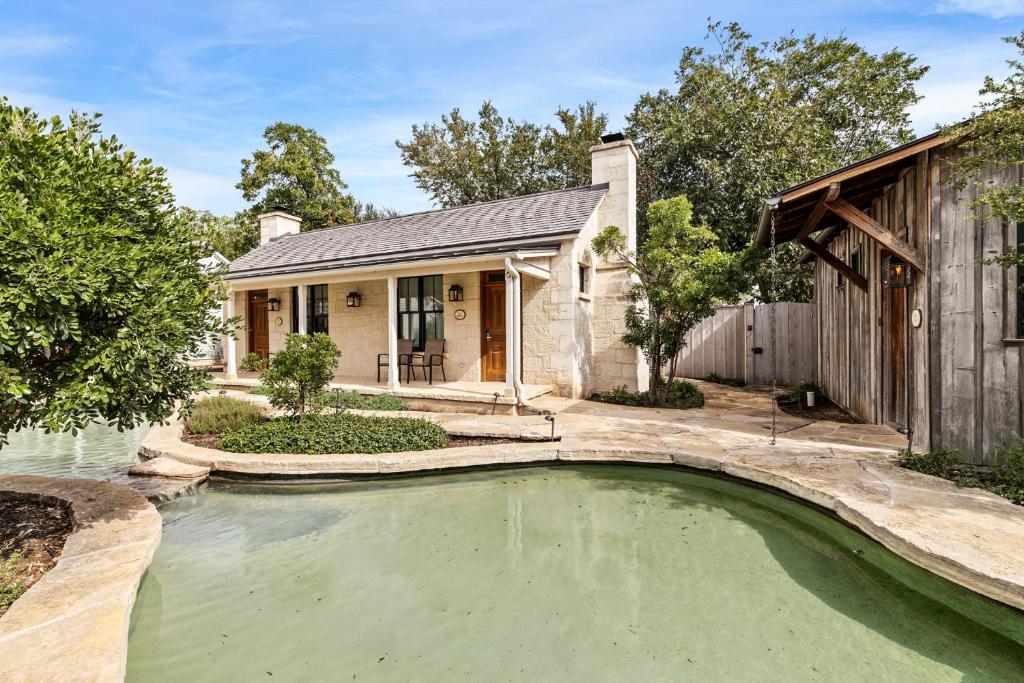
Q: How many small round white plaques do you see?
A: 3